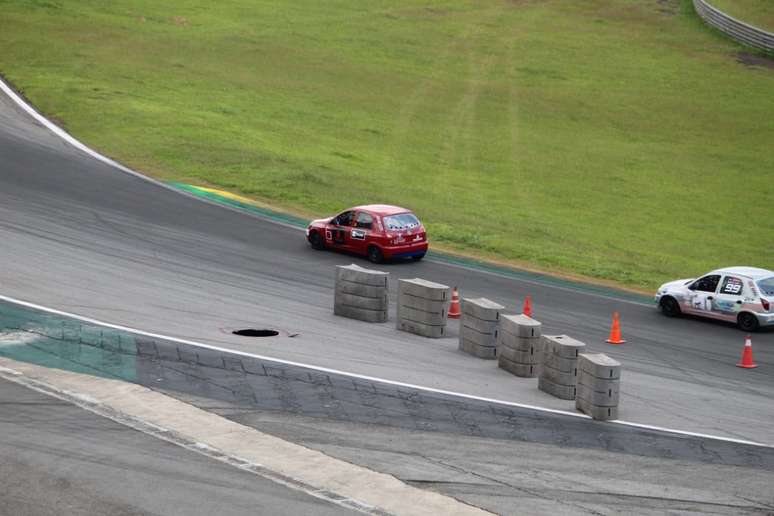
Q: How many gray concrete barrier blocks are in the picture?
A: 6